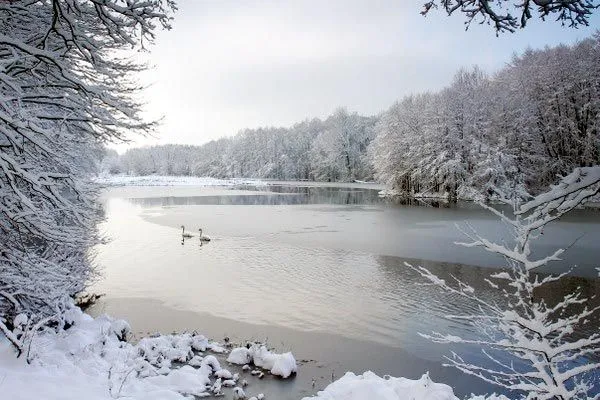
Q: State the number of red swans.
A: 0